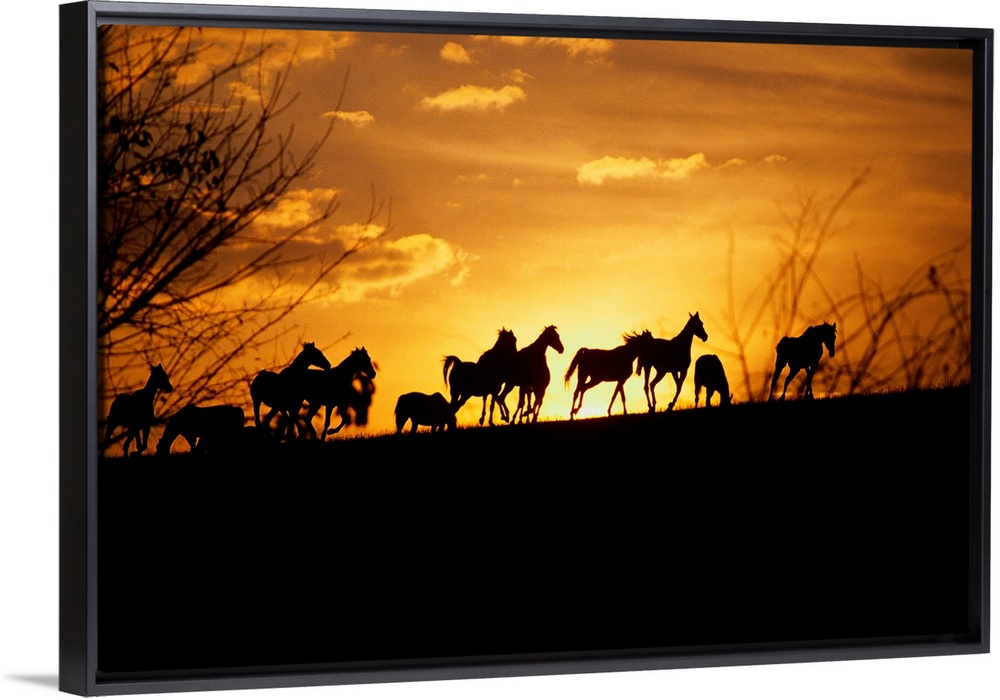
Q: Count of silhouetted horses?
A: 11